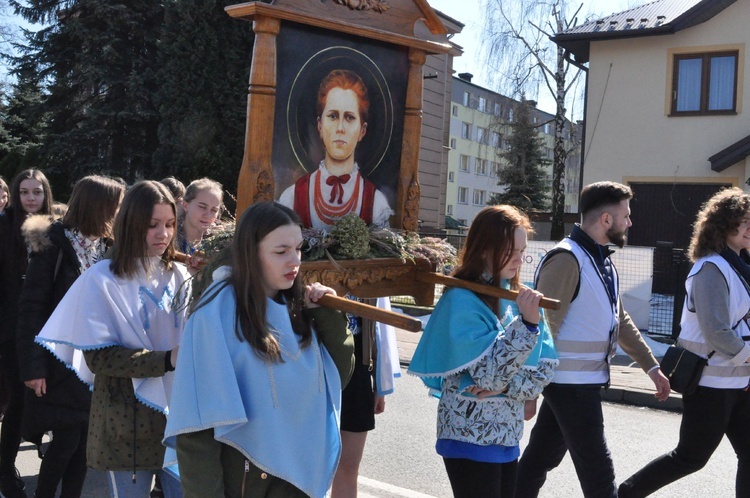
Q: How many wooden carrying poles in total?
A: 2